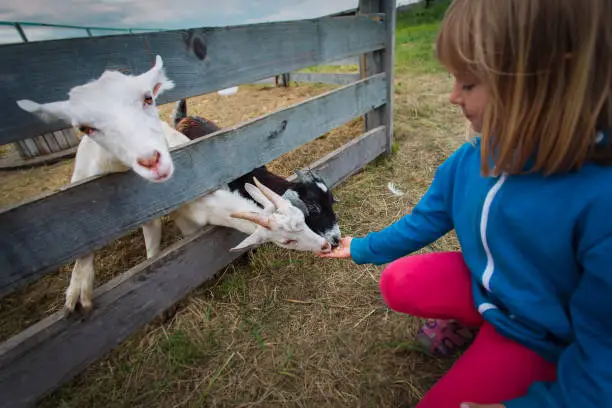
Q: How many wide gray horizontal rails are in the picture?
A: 3